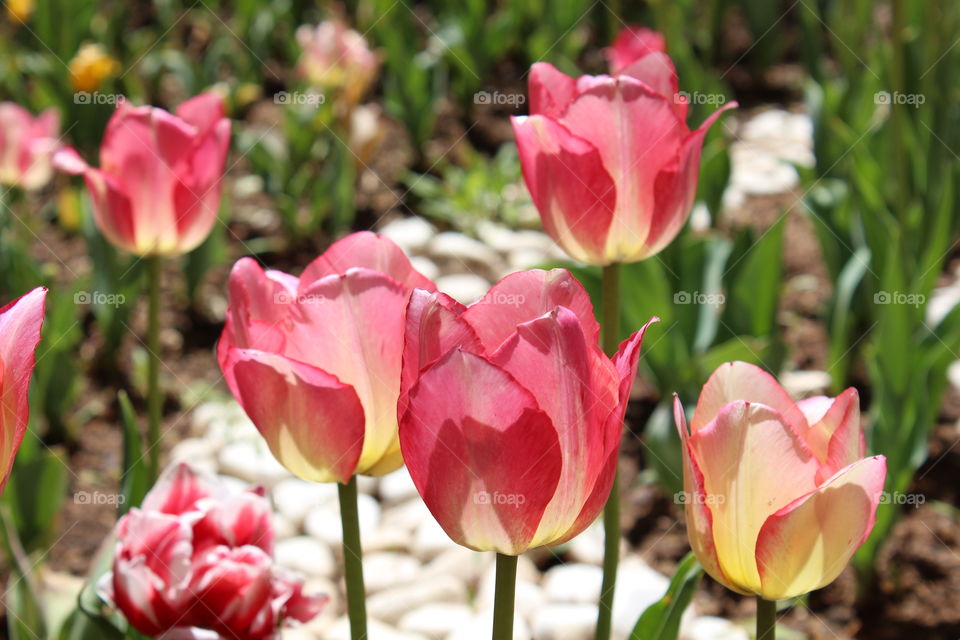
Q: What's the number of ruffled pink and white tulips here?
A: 1